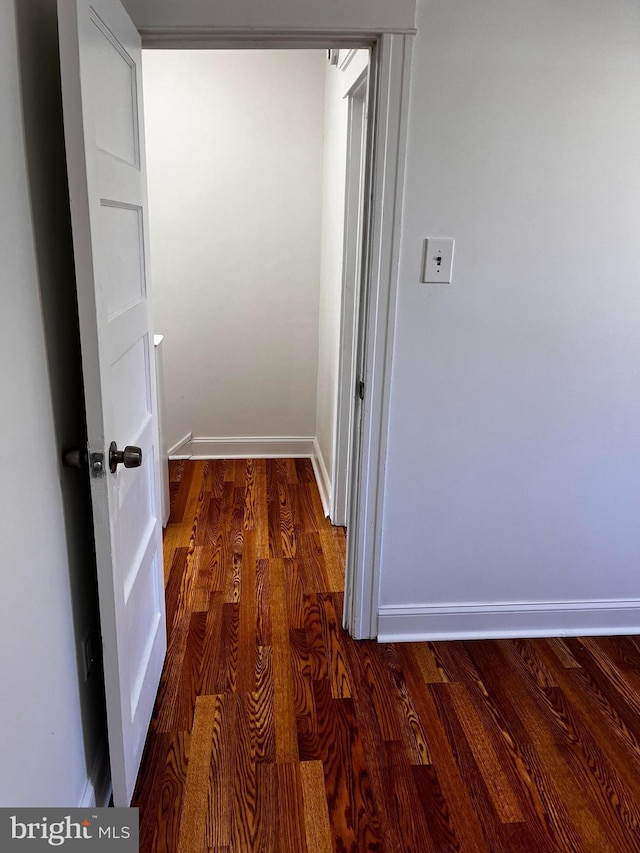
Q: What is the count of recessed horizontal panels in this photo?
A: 5